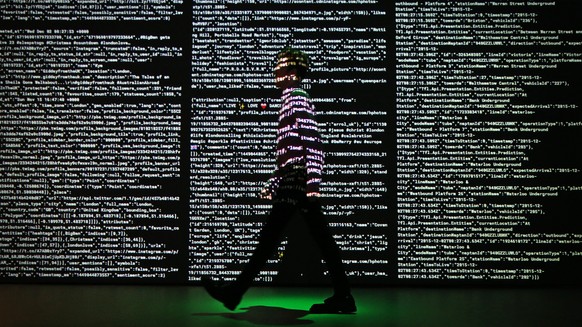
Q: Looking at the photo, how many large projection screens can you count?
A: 3